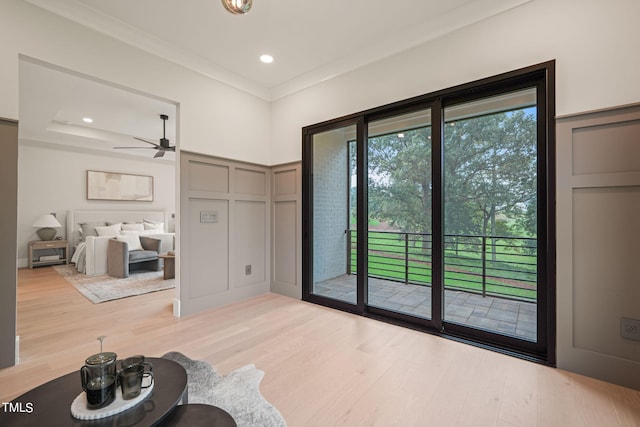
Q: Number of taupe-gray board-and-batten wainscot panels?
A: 8